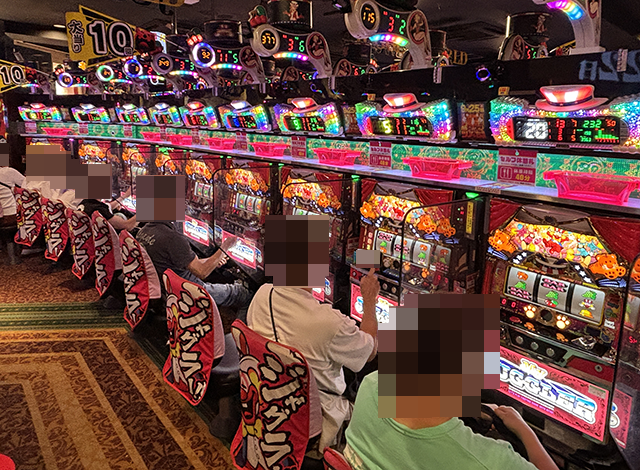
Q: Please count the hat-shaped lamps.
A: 9